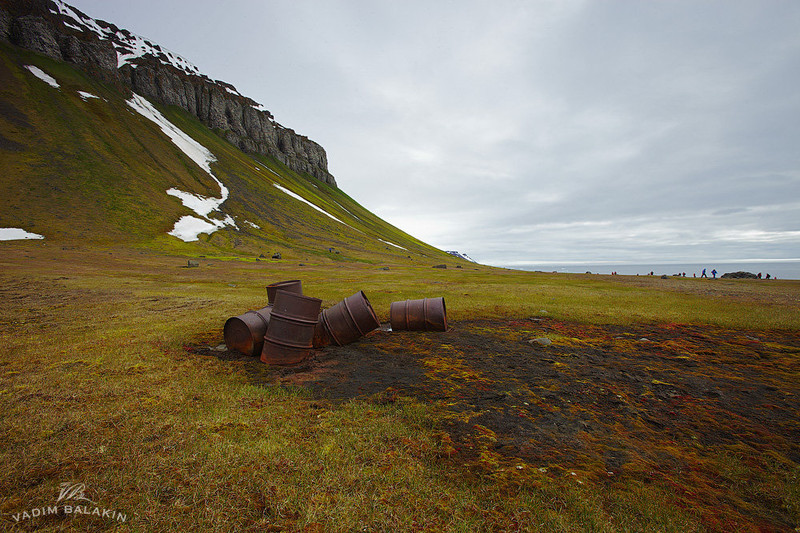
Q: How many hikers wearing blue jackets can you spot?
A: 2